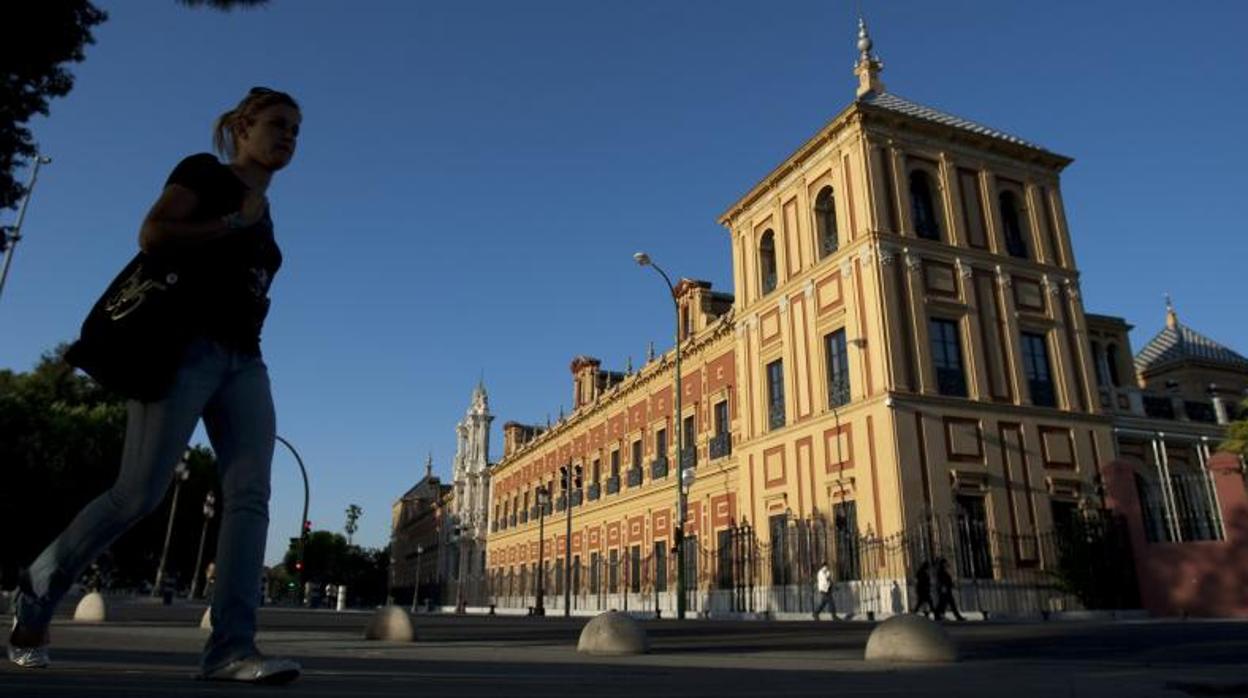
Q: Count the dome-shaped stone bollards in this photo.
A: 5